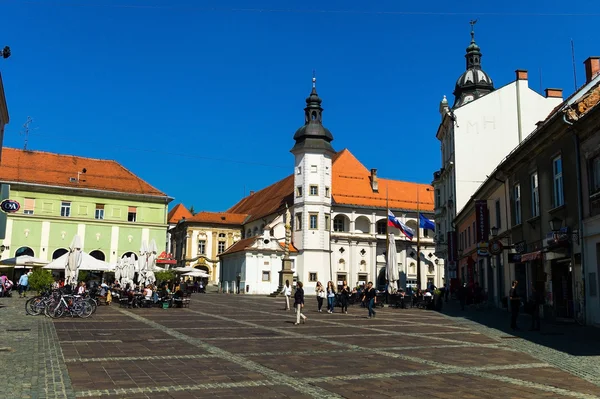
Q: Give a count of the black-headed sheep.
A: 0